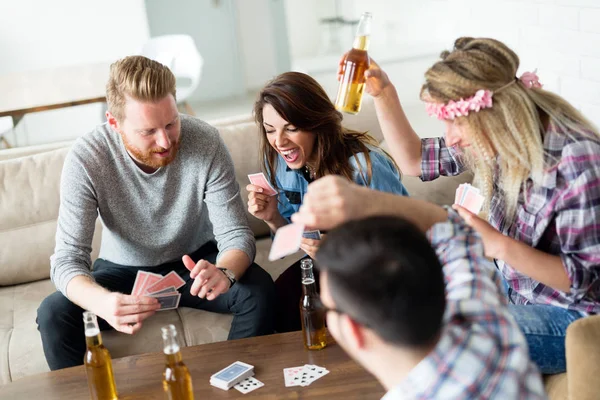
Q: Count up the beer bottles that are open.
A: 4